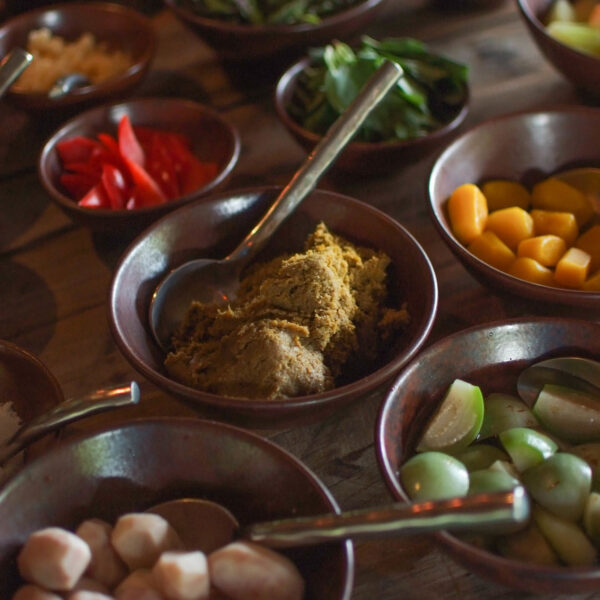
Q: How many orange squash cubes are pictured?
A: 11